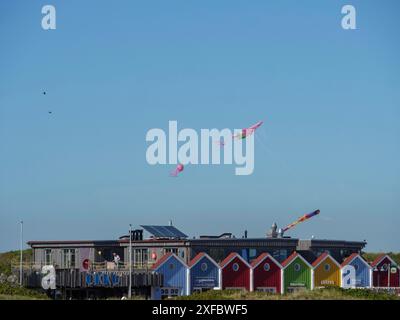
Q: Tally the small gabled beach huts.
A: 8